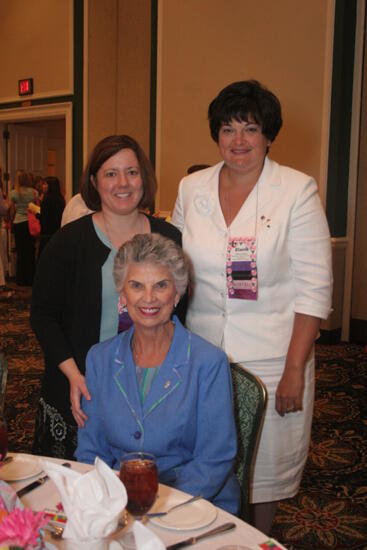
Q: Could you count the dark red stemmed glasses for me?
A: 2